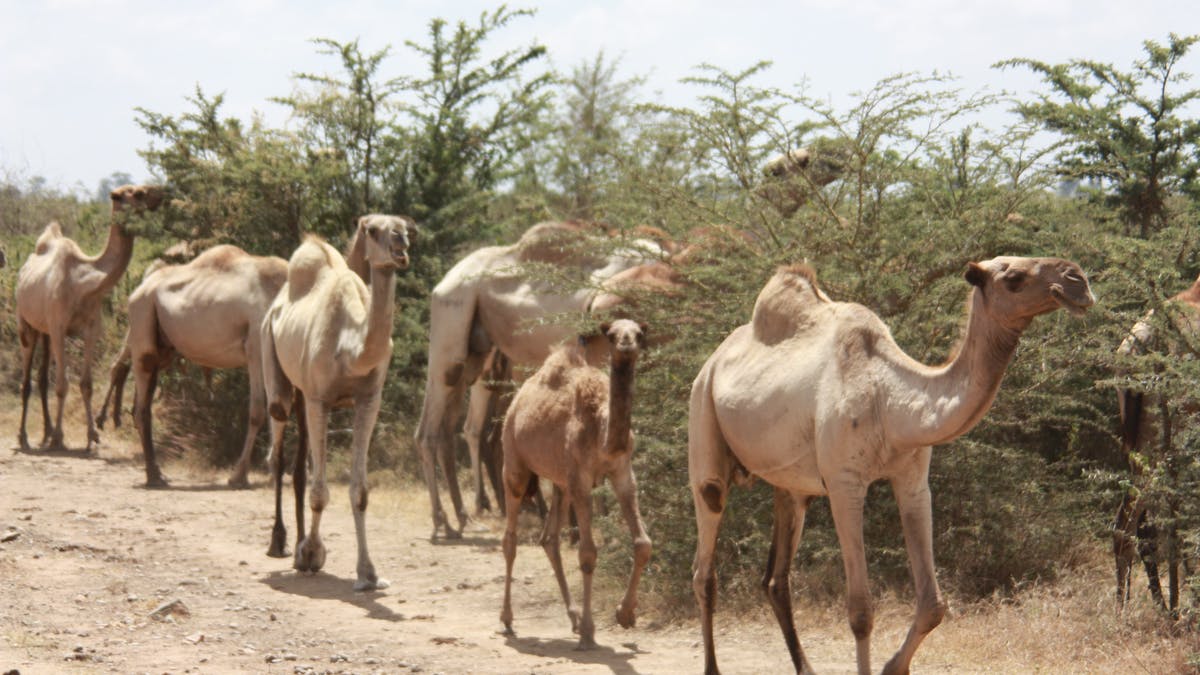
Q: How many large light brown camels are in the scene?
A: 5